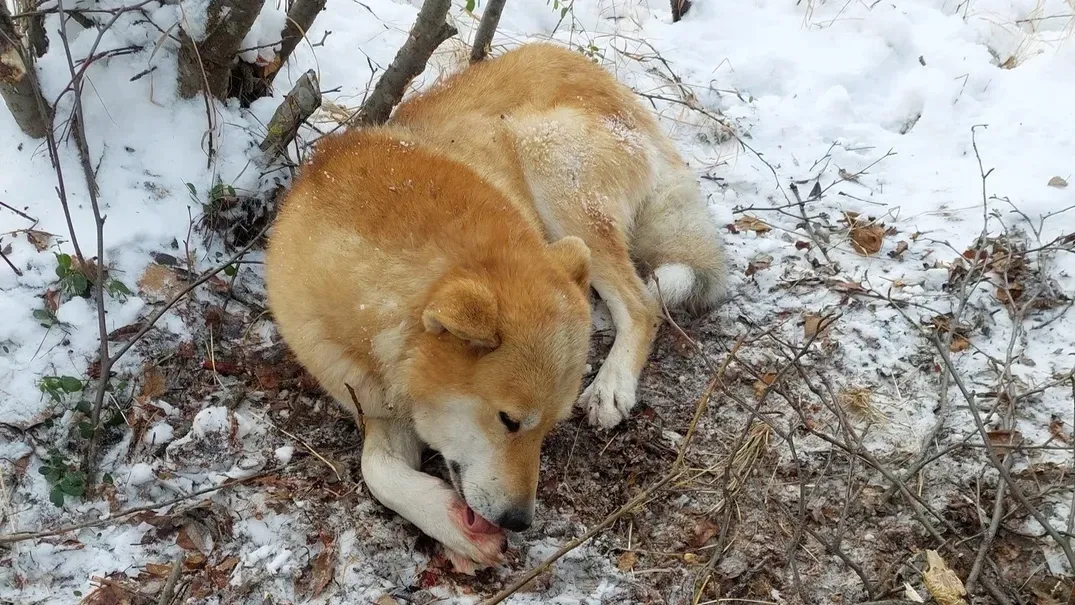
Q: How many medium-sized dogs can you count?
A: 1